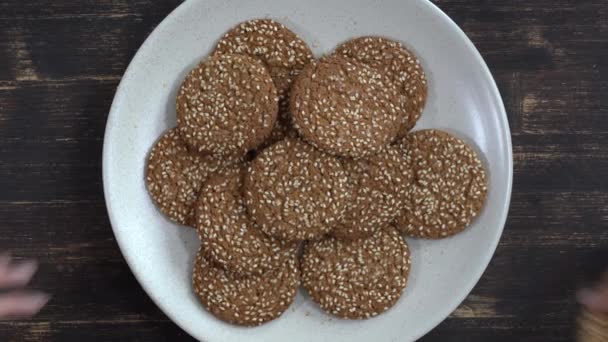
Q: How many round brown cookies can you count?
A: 11